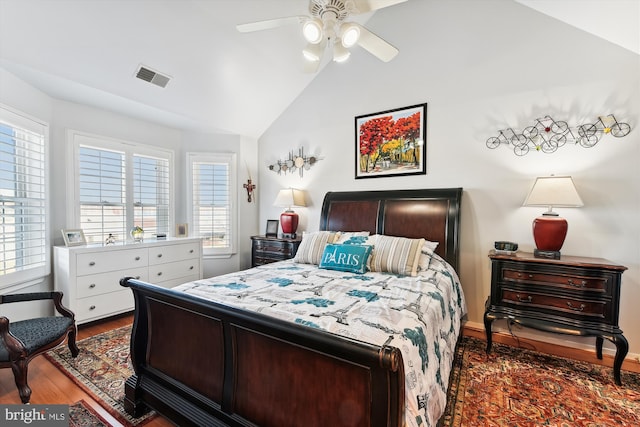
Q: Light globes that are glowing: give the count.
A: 4